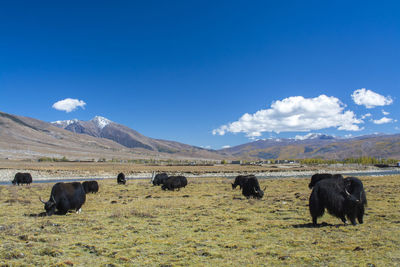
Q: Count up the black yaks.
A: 11